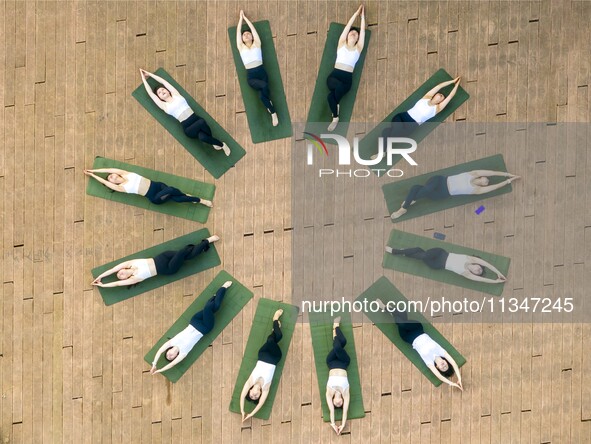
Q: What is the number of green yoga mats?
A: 12